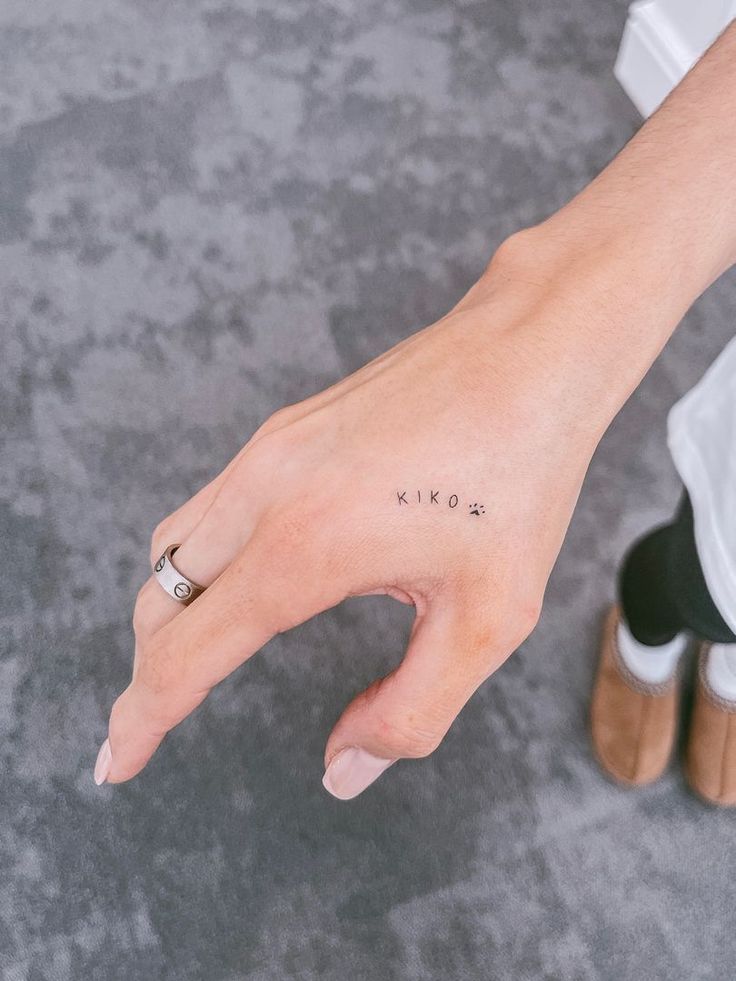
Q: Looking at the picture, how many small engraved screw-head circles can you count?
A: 2